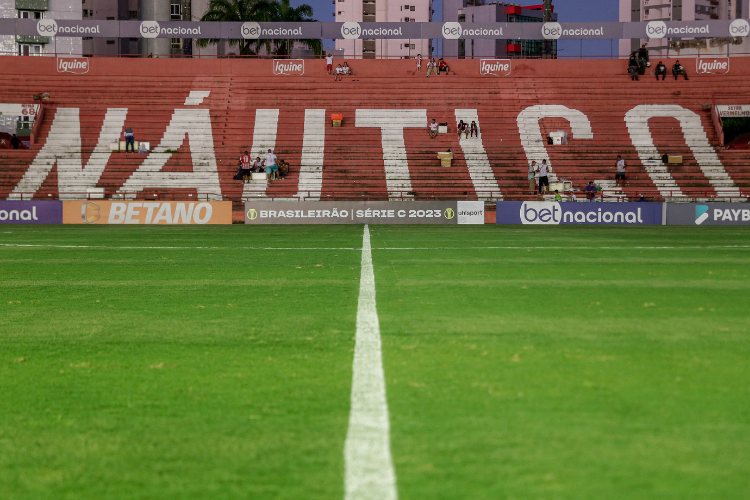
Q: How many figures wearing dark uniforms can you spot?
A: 4